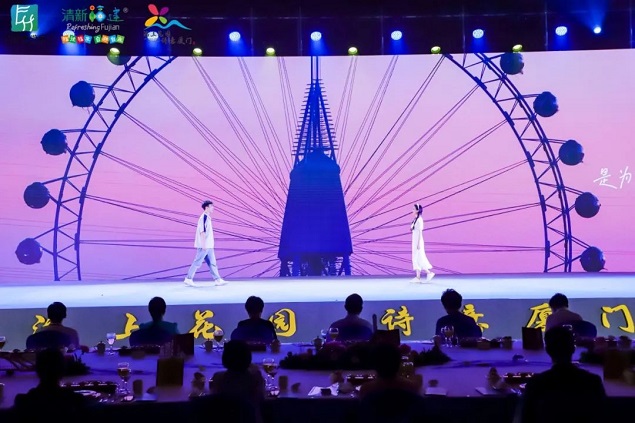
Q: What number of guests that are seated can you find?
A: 10